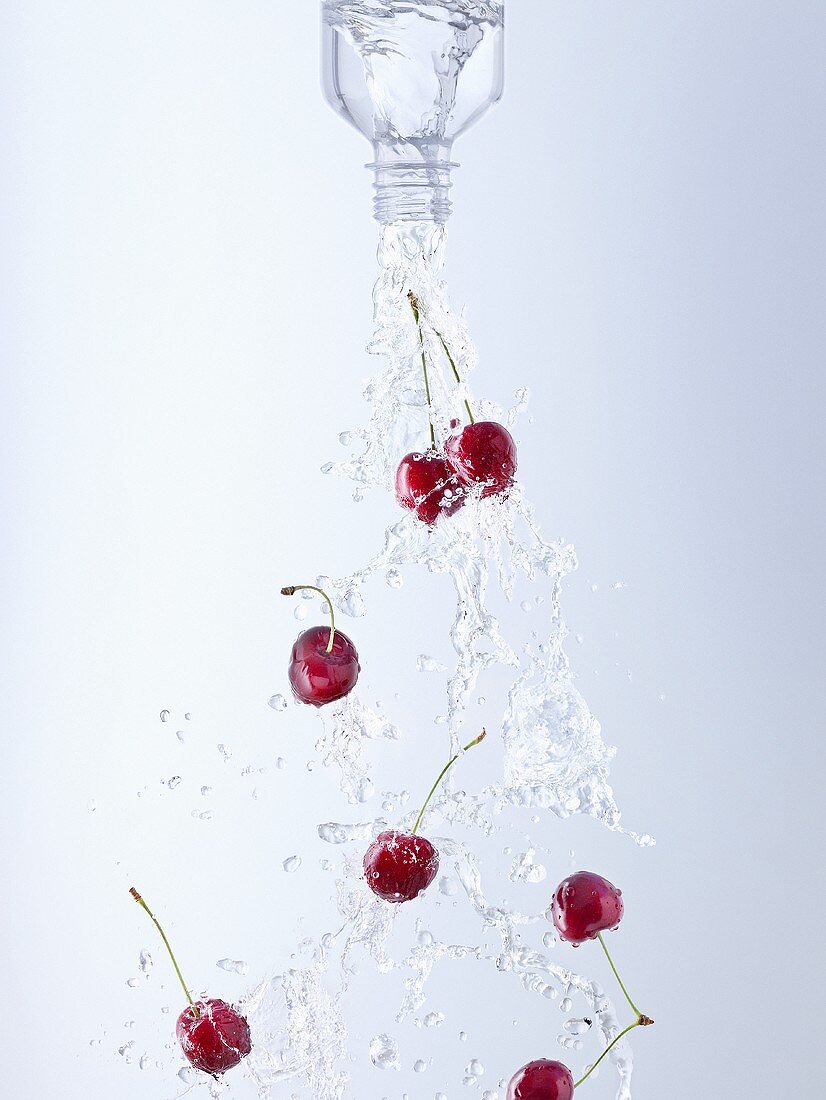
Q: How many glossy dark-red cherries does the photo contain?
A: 7